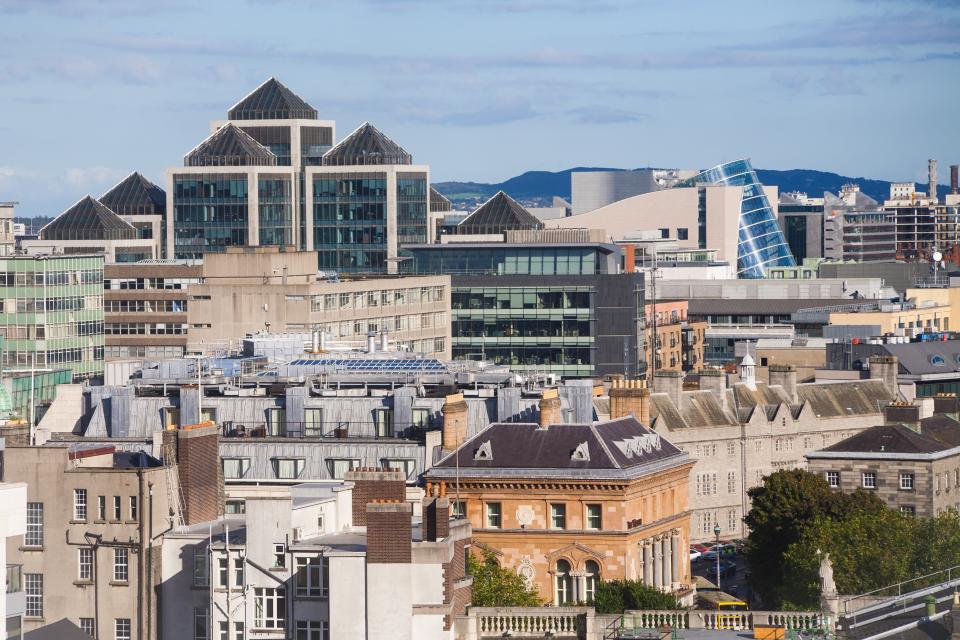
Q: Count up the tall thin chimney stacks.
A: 2